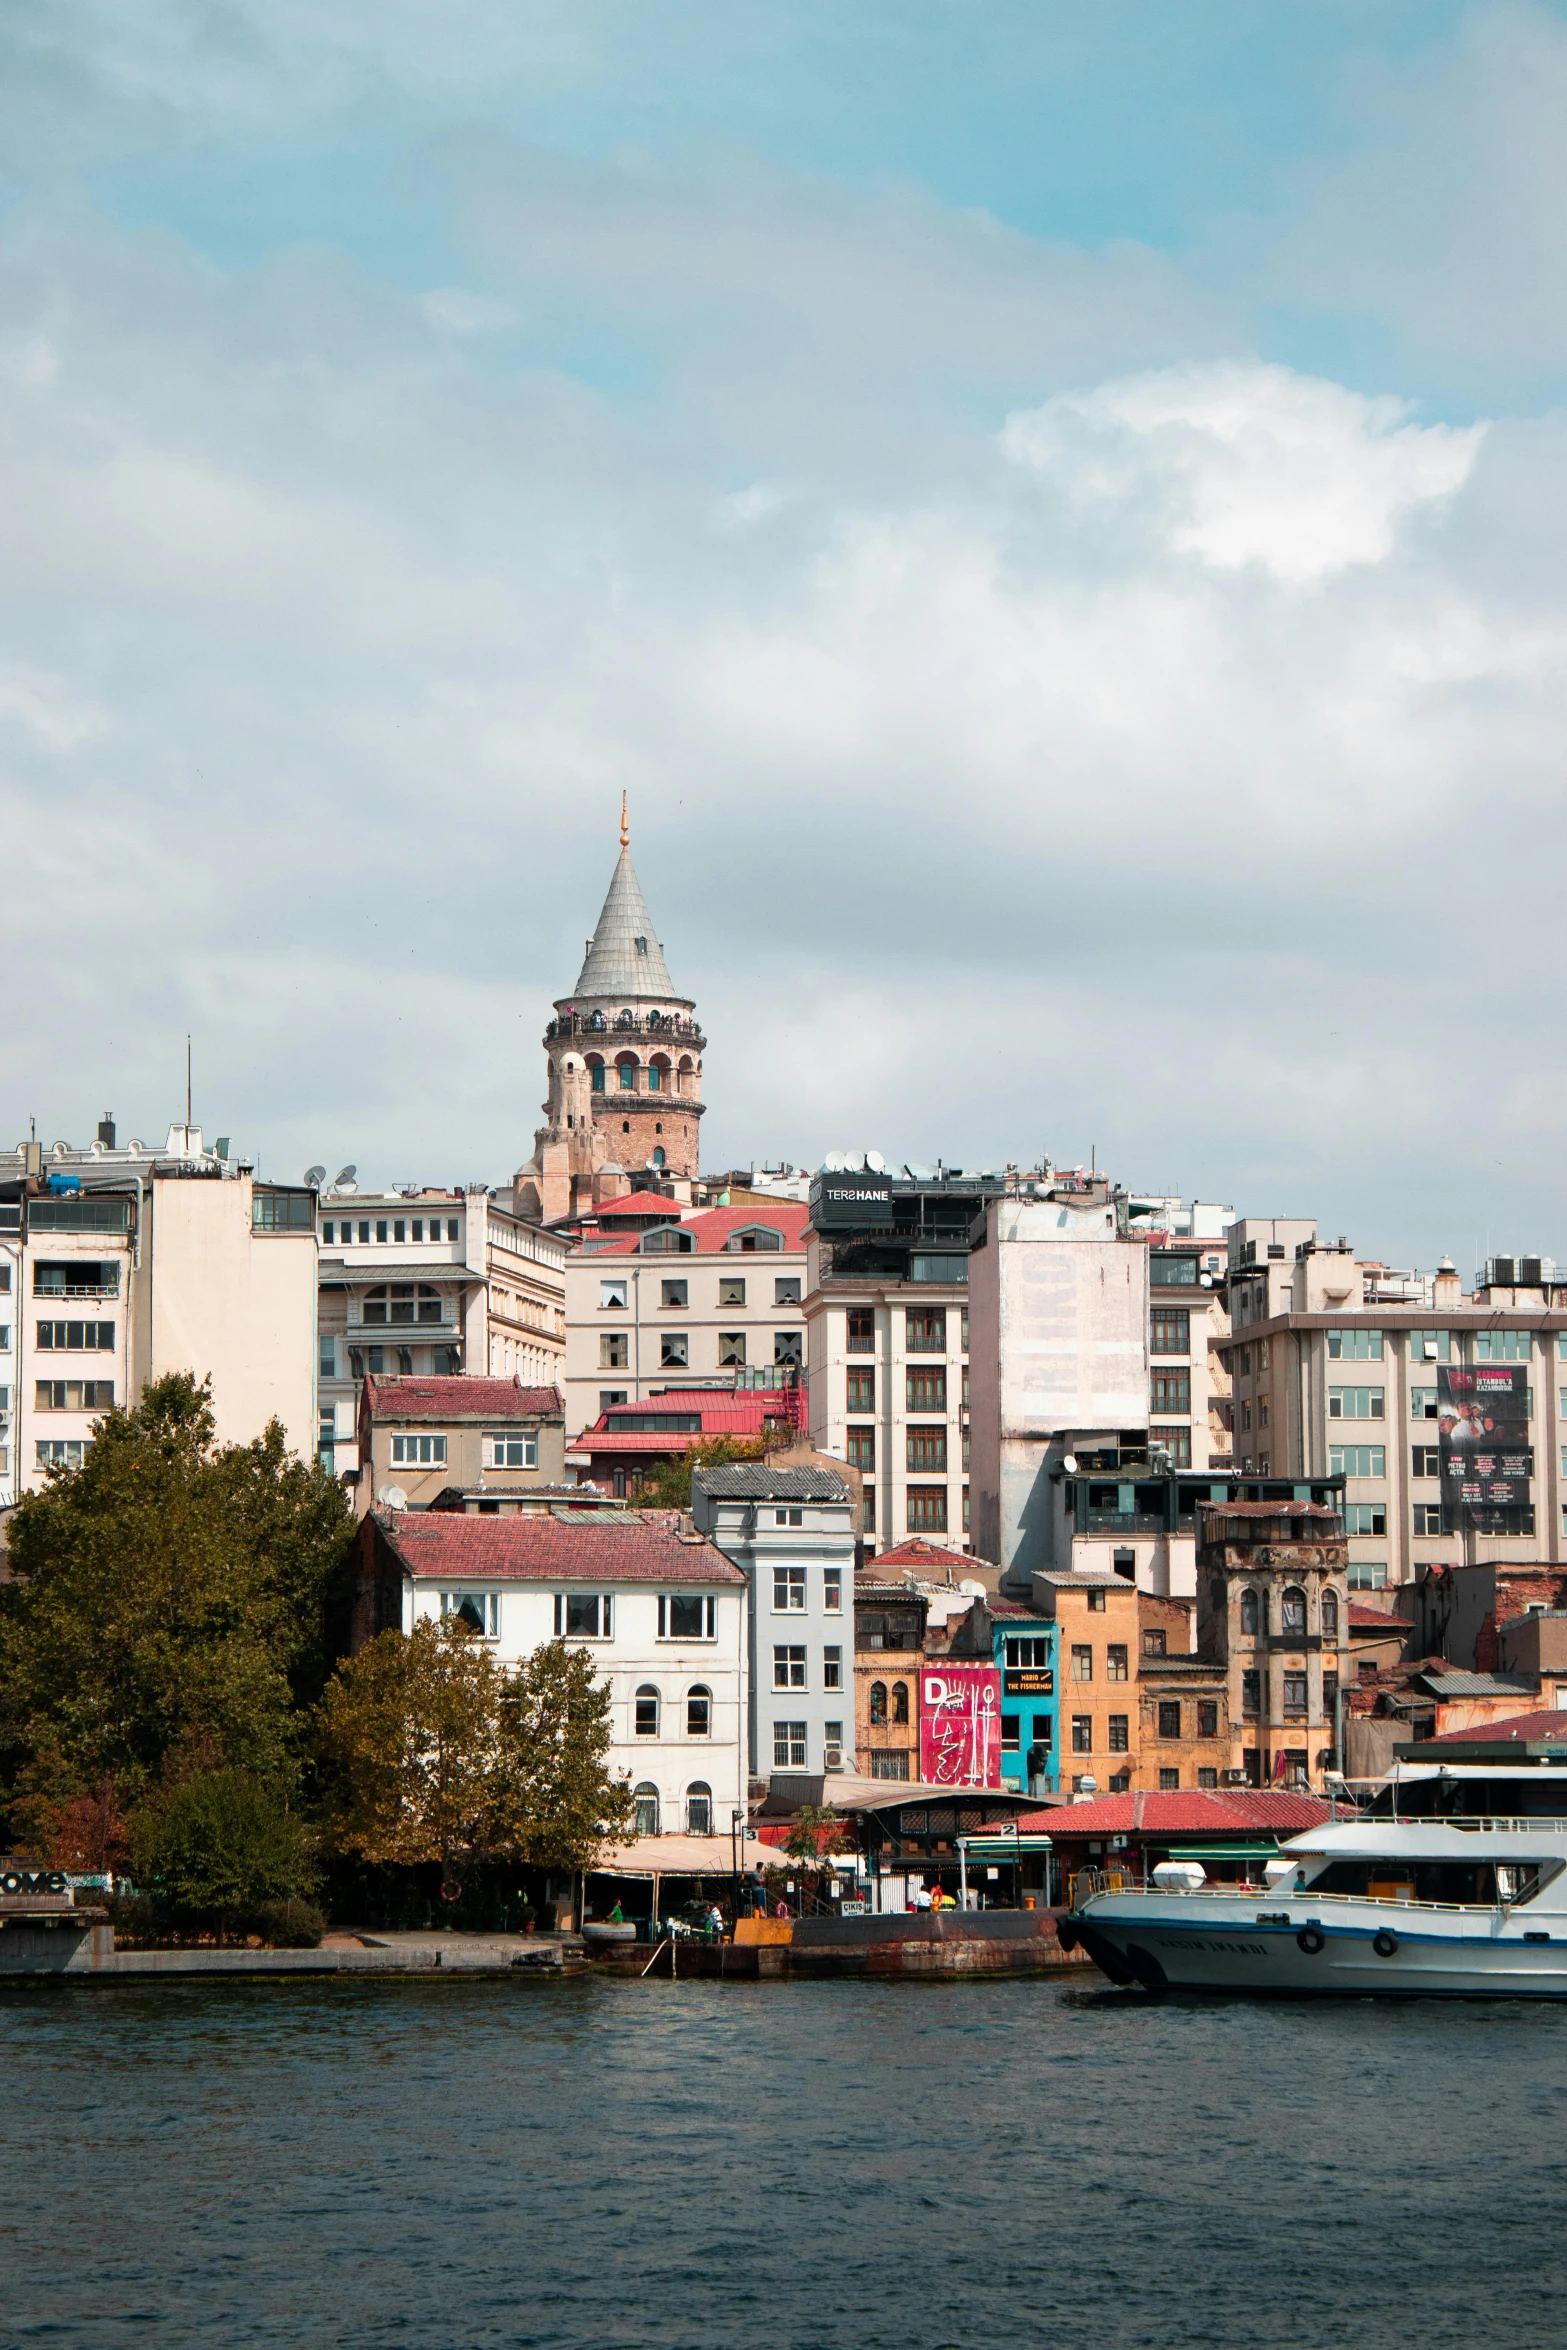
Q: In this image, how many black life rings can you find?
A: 2